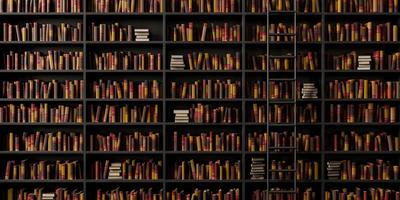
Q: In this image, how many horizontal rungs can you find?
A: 9